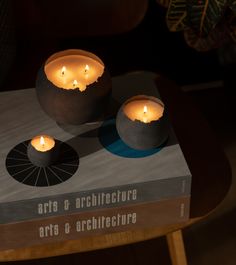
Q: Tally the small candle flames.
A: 5